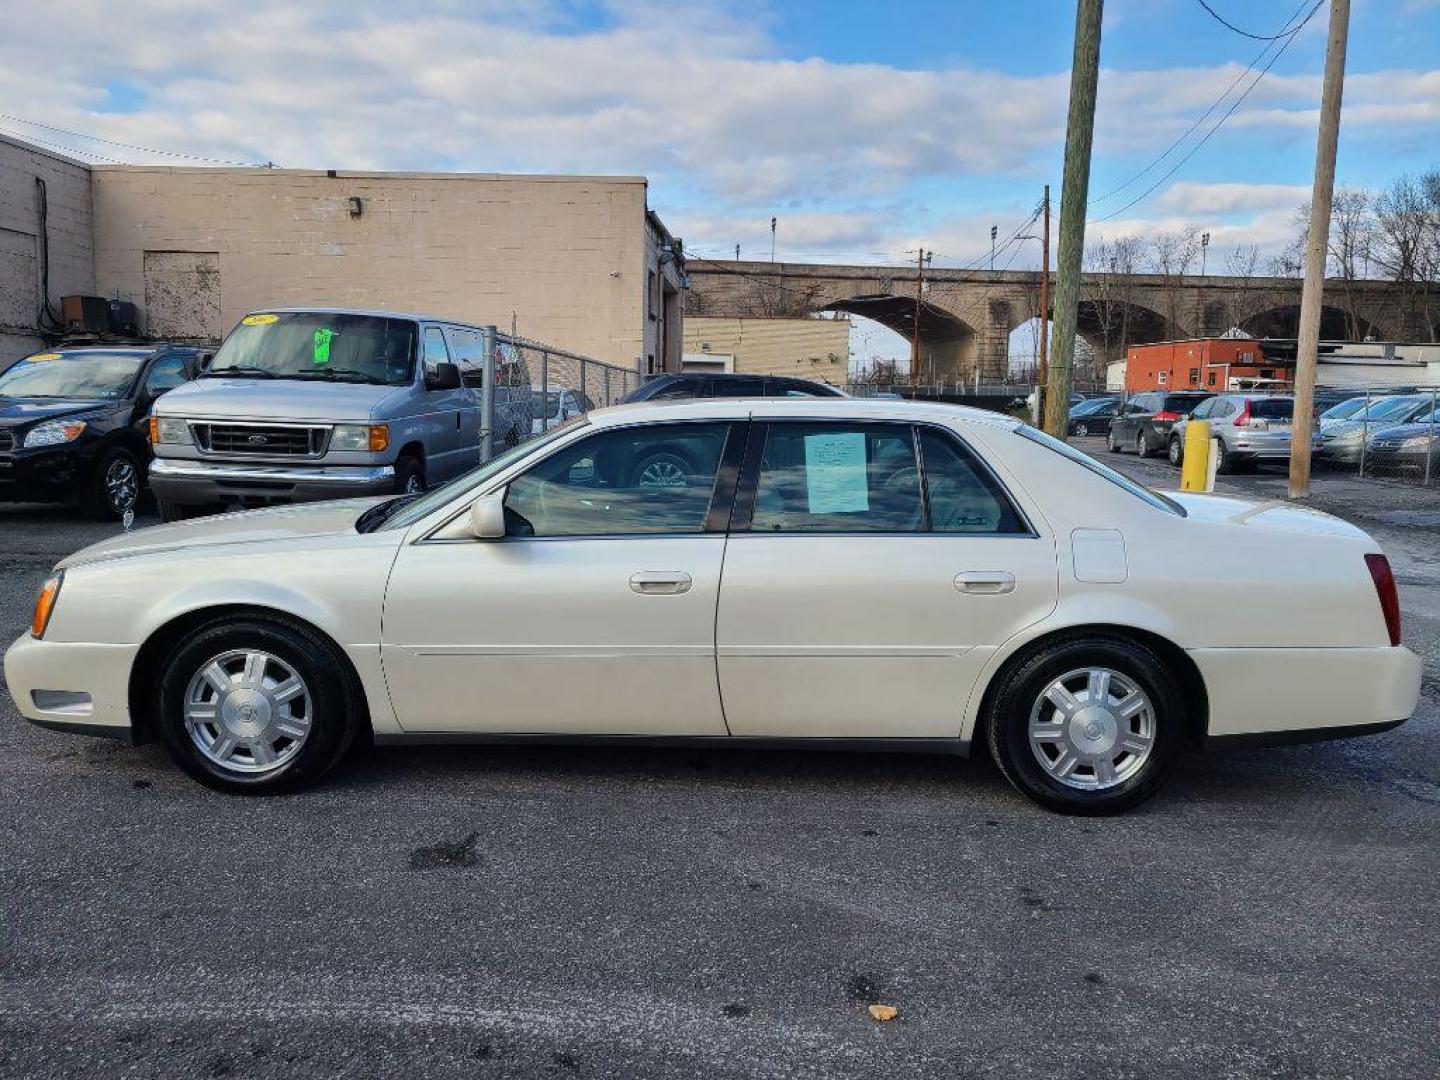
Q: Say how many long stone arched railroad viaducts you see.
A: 1